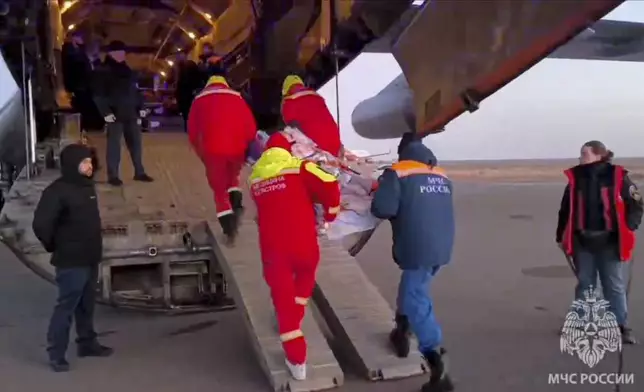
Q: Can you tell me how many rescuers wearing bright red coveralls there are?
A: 3